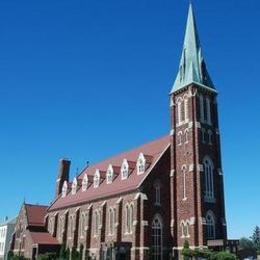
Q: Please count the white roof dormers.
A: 7